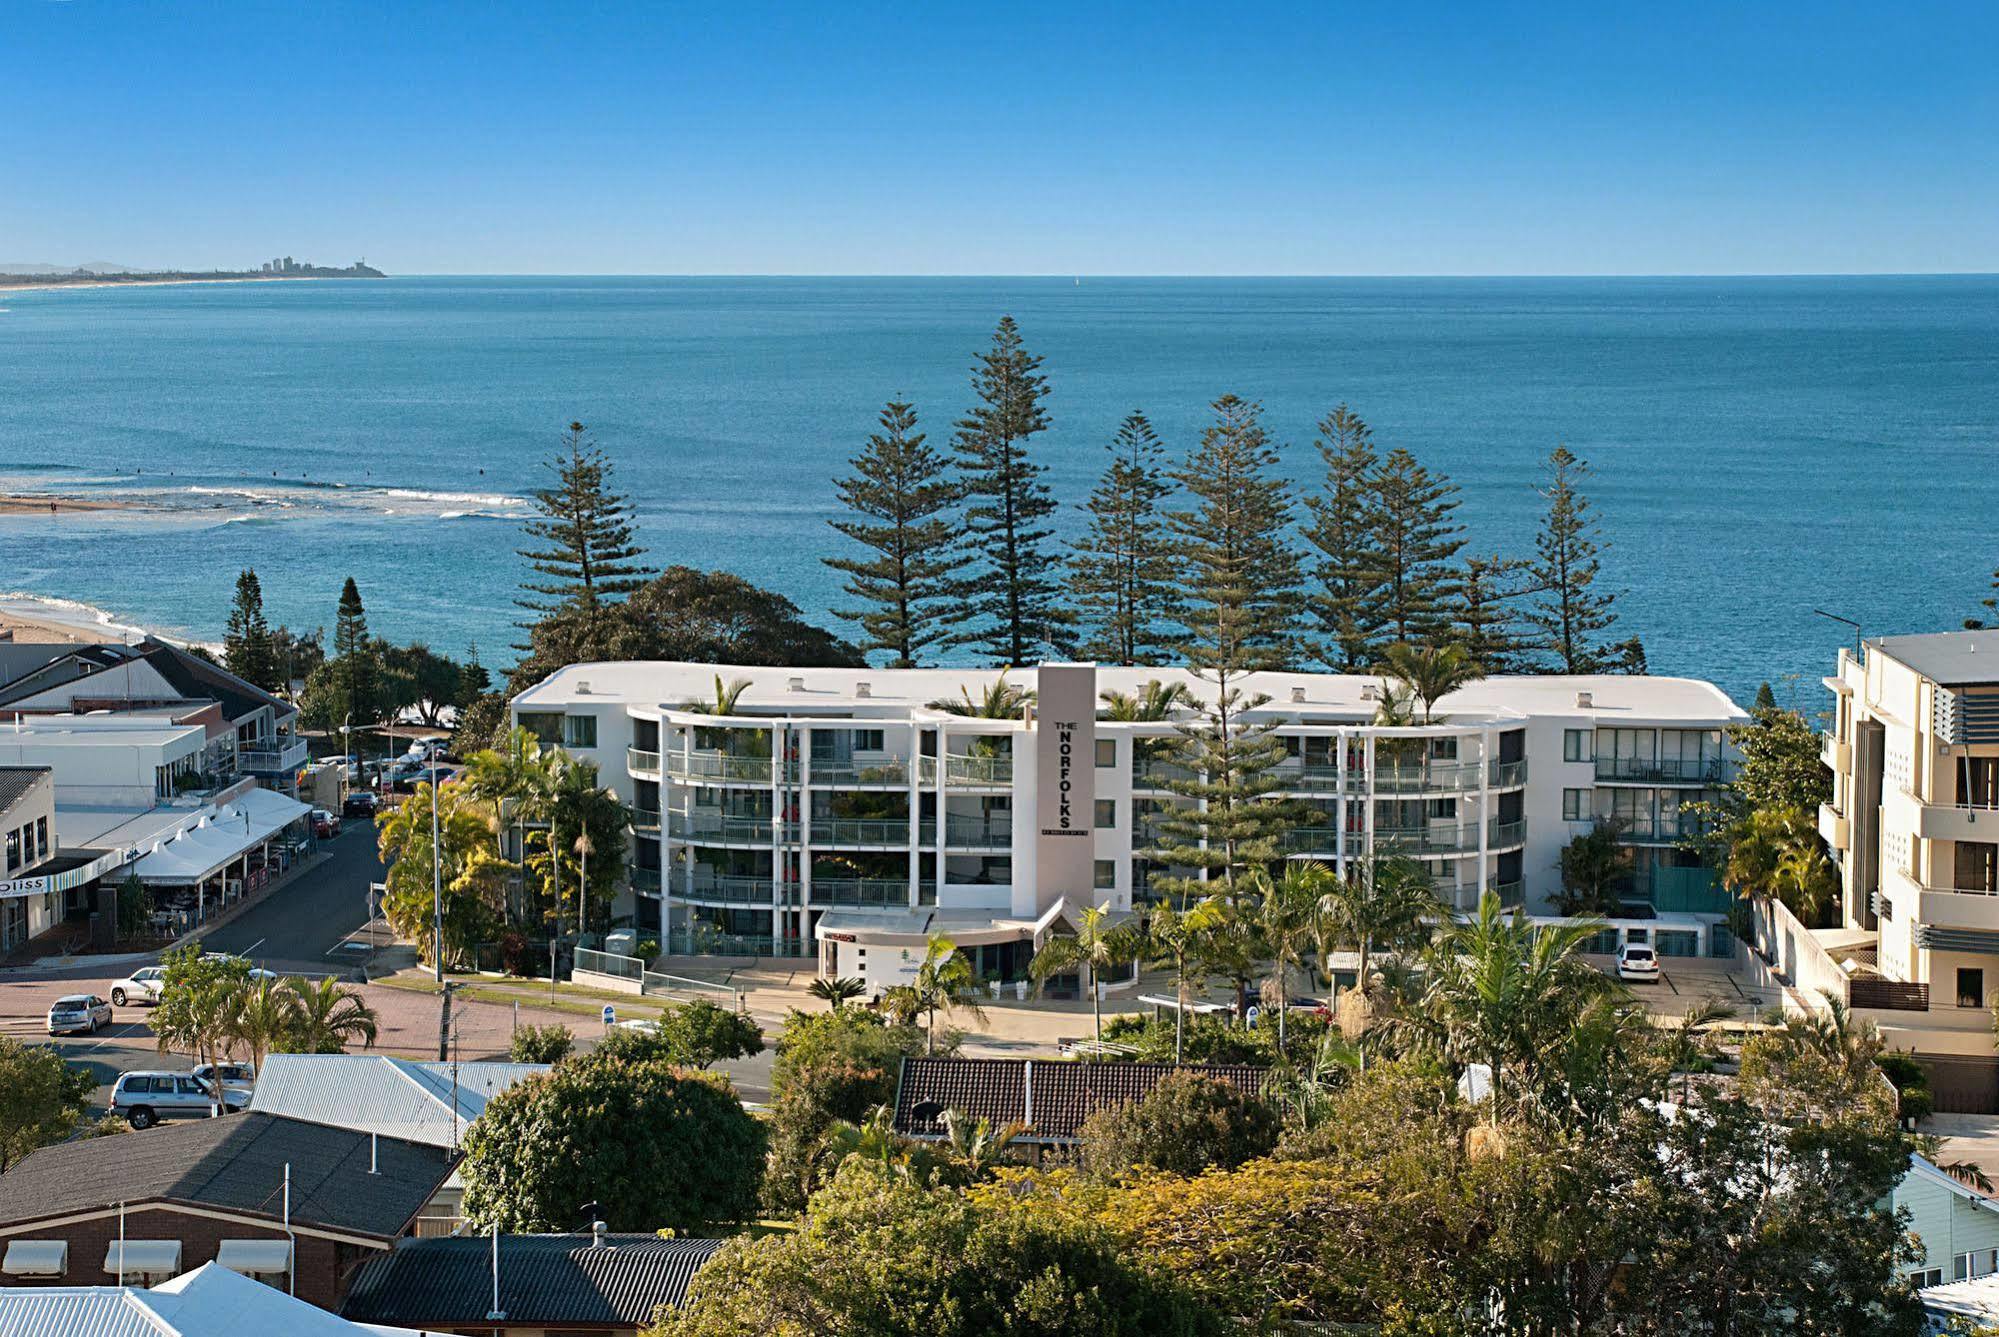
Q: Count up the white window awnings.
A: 3